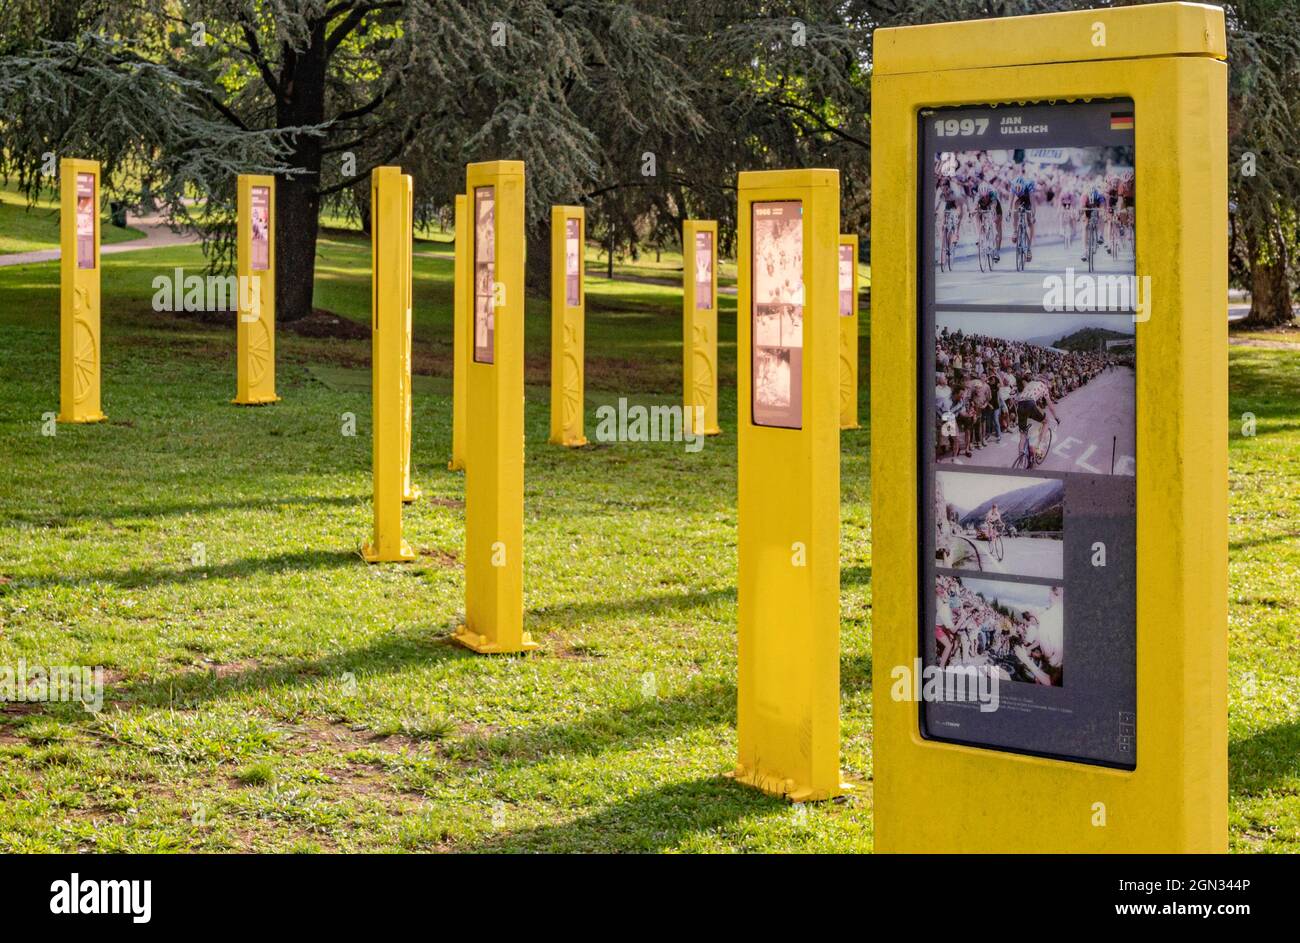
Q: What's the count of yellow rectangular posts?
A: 11